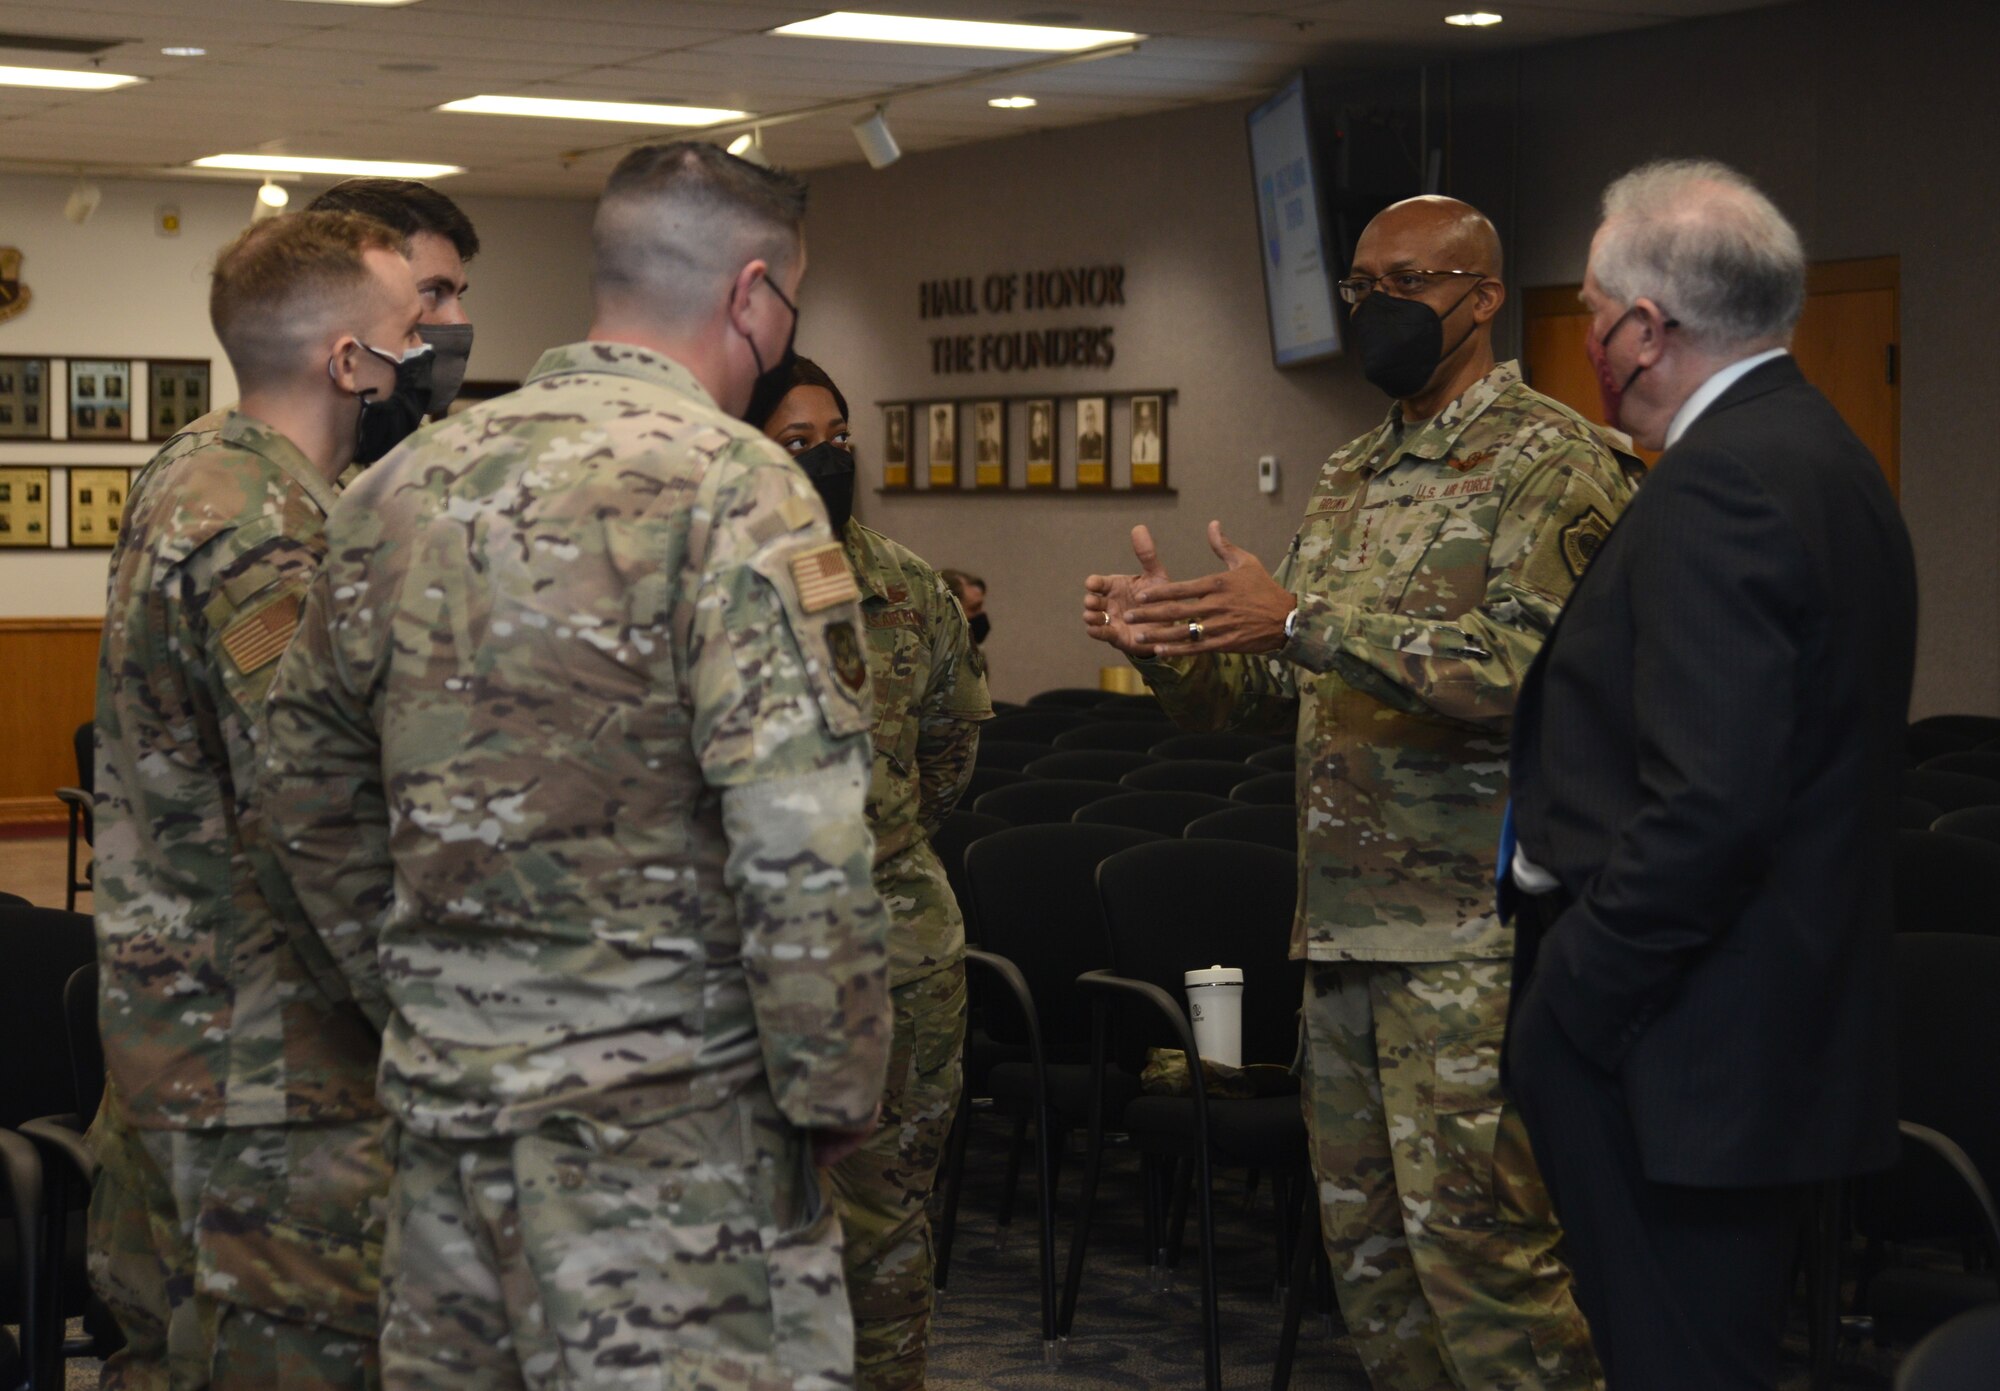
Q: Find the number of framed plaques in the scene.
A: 11